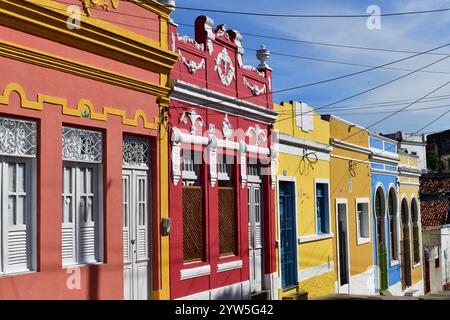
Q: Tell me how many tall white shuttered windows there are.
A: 2